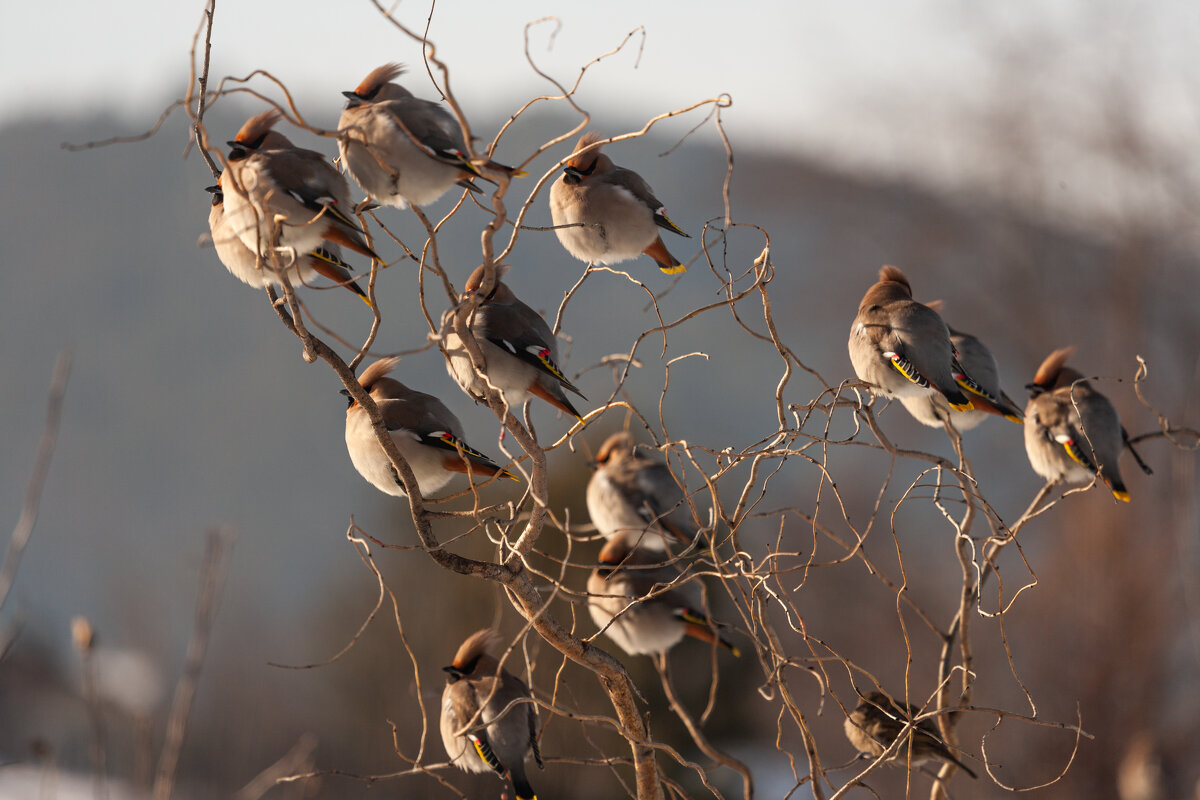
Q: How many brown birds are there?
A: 13